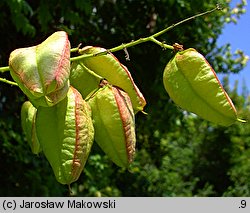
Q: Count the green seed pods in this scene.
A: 6